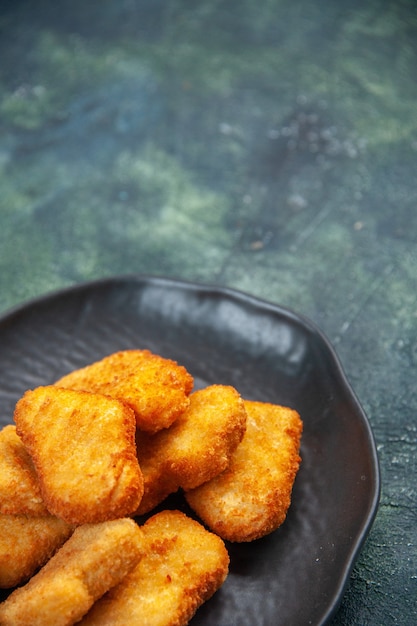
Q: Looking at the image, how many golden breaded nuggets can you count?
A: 8